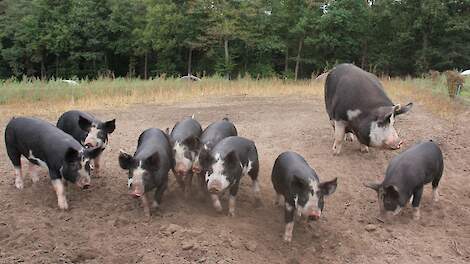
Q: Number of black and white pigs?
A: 9